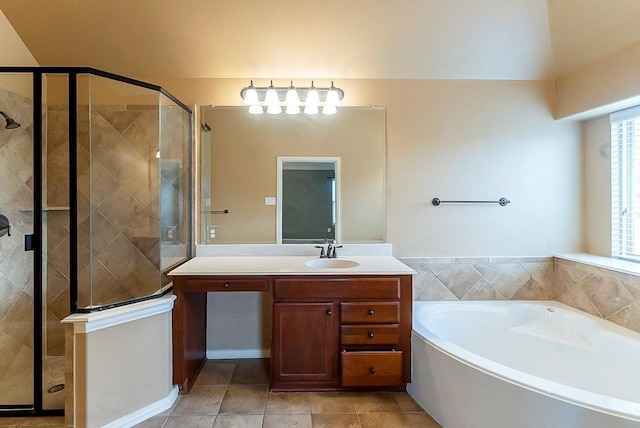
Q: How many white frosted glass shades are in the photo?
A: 5